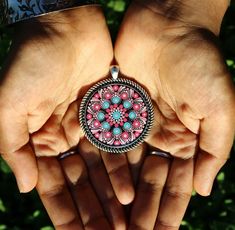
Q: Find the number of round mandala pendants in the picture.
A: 1